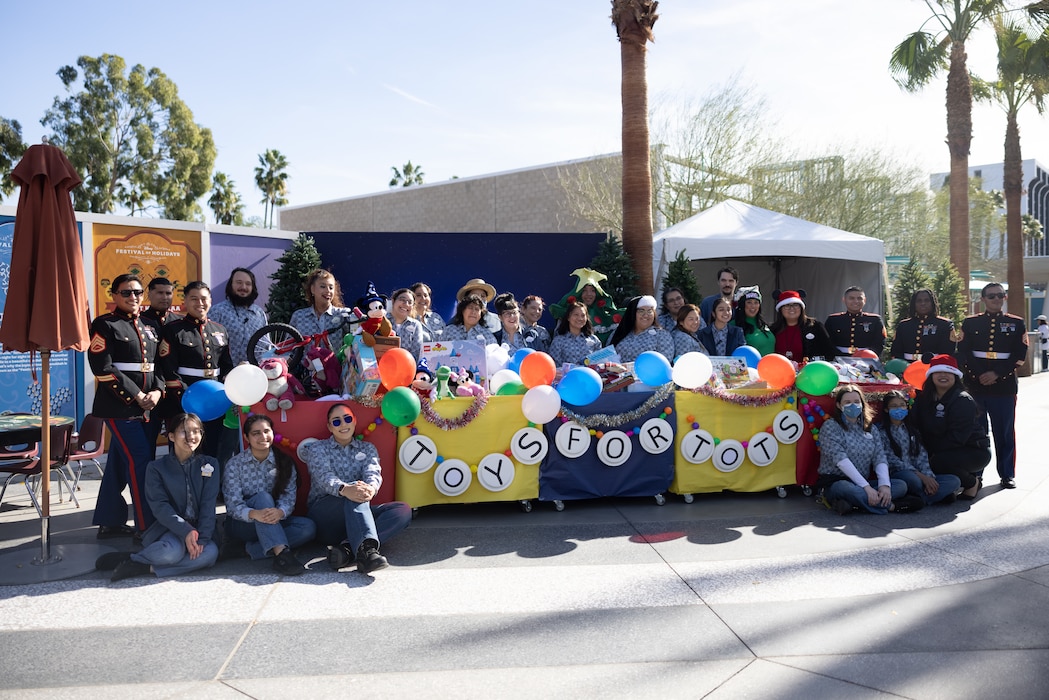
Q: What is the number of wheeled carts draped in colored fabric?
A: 5